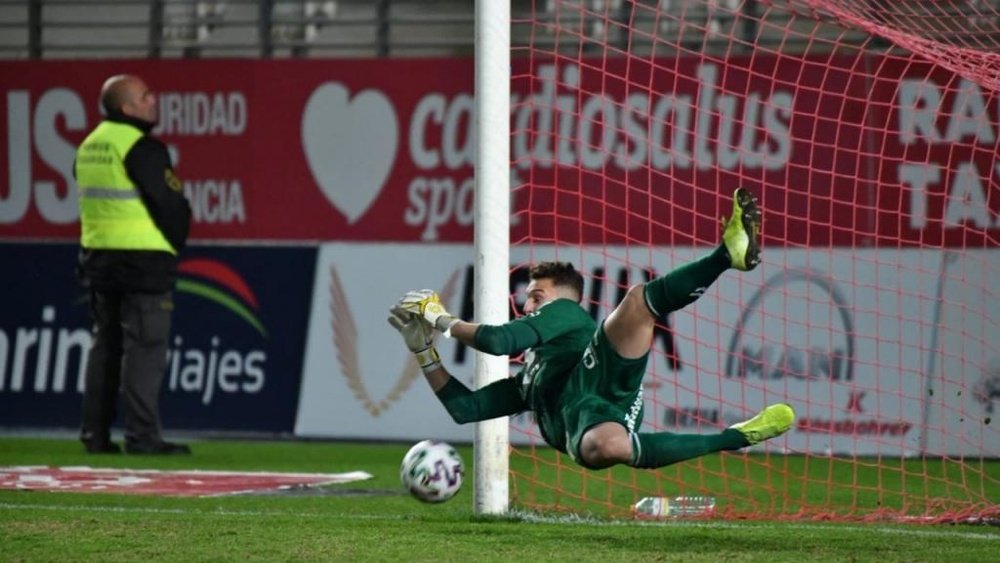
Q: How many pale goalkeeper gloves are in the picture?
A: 2